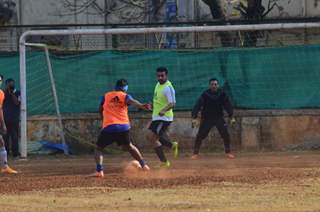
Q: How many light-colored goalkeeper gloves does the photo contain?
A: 2